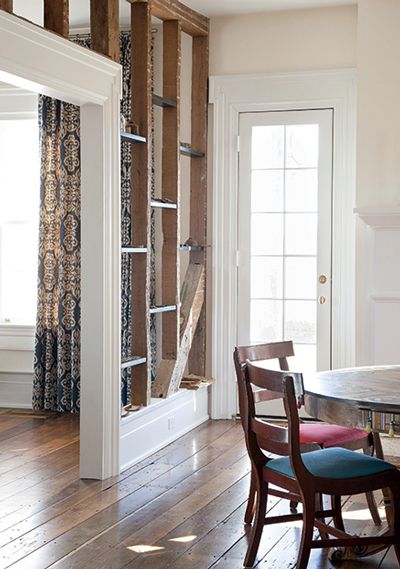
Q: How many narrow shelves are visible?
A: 8